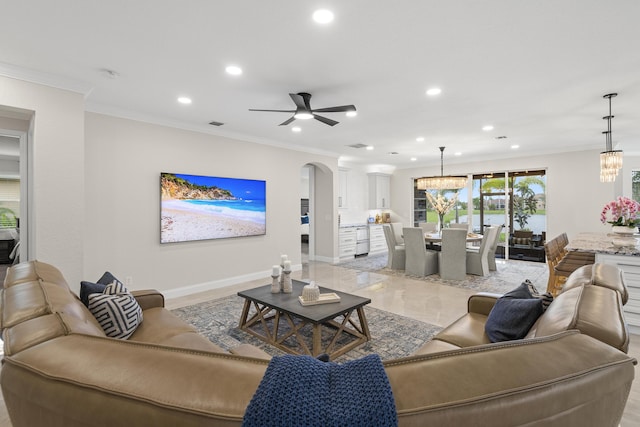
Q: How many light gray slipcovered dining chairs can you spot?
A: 8